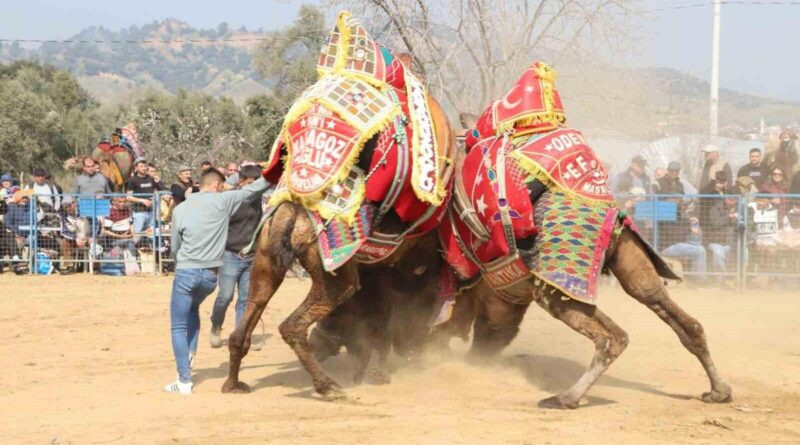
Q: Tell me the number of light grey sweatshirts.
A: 1